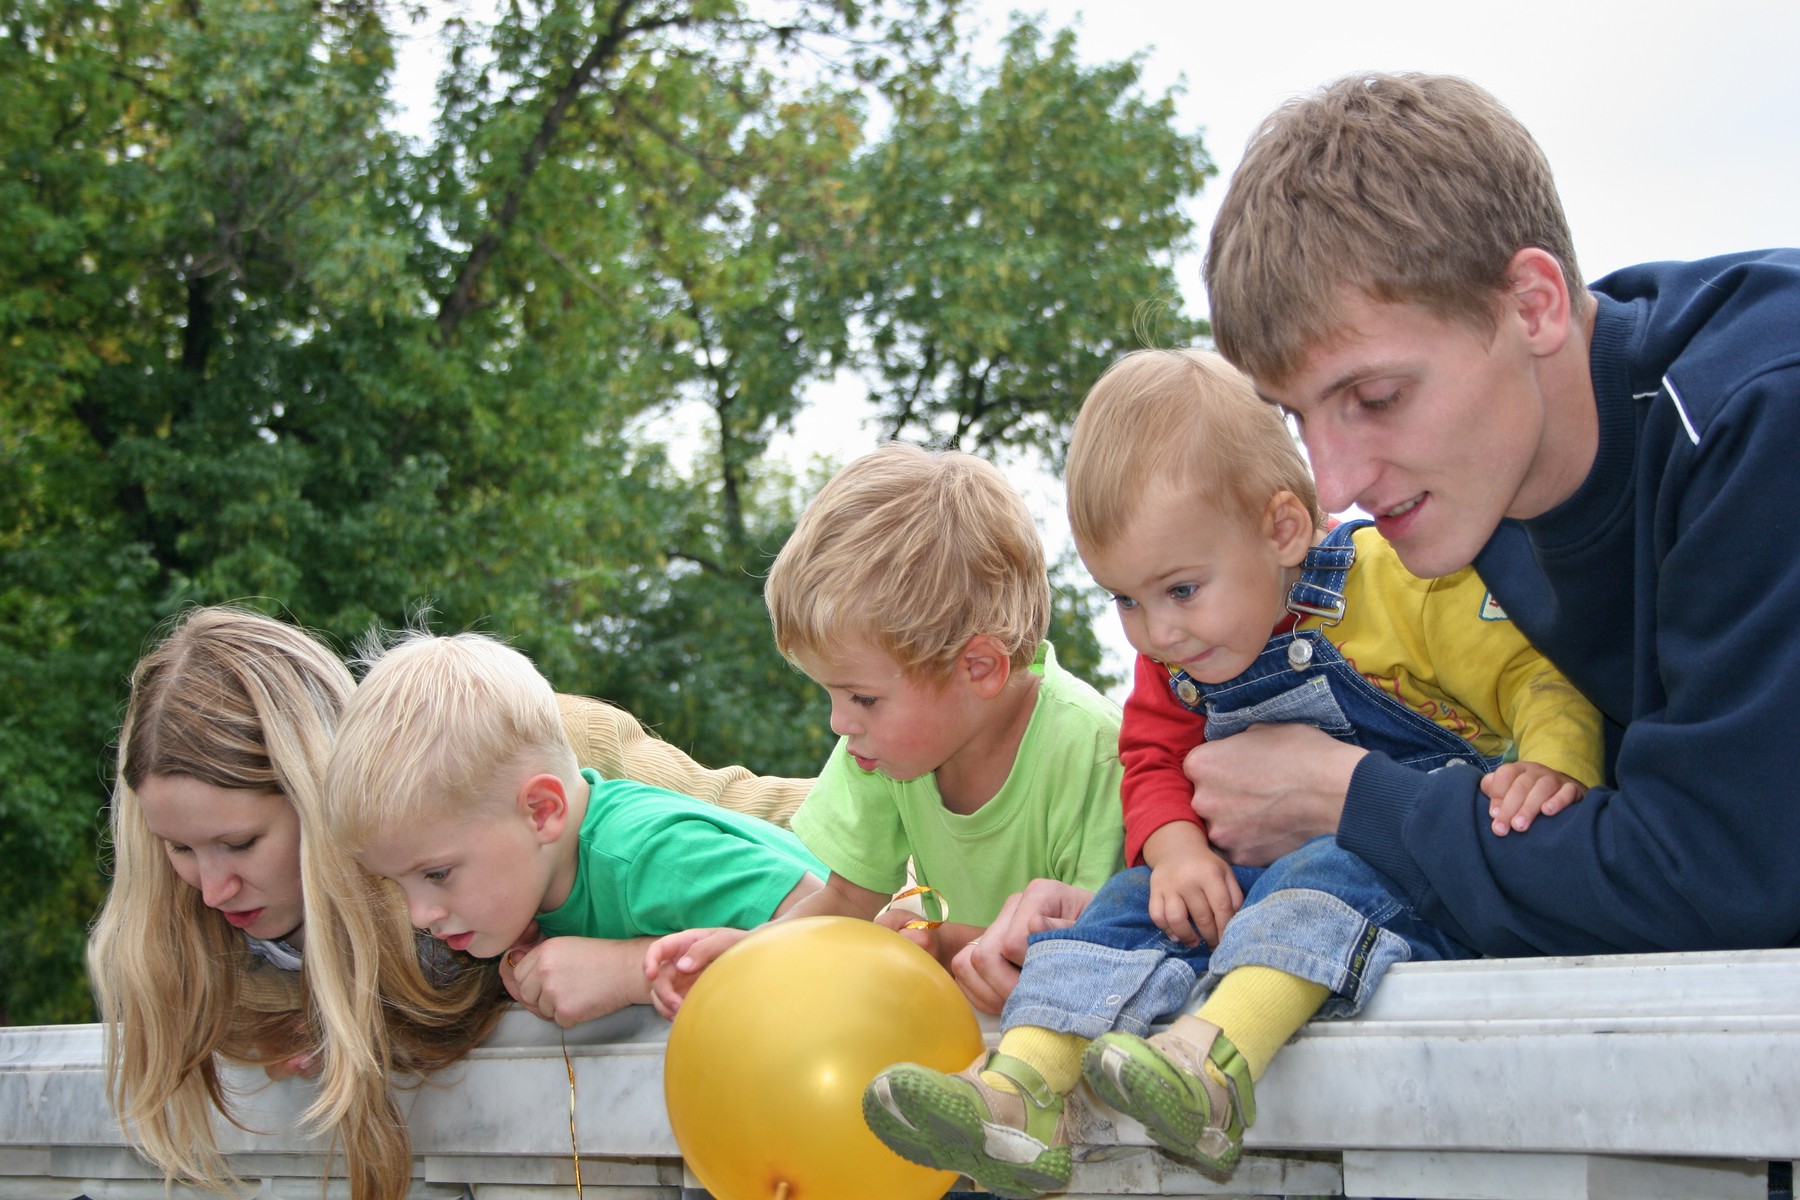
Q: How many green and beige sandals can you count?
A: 2